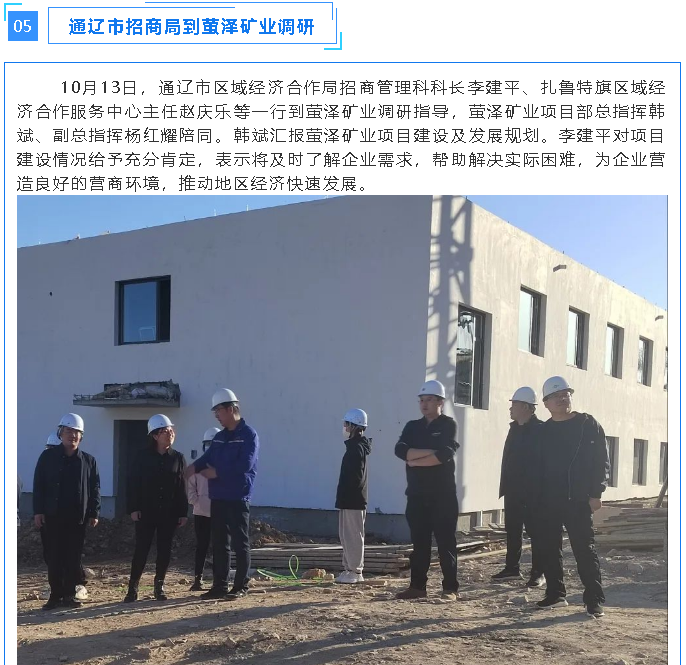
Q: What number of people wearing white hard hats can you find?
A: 9